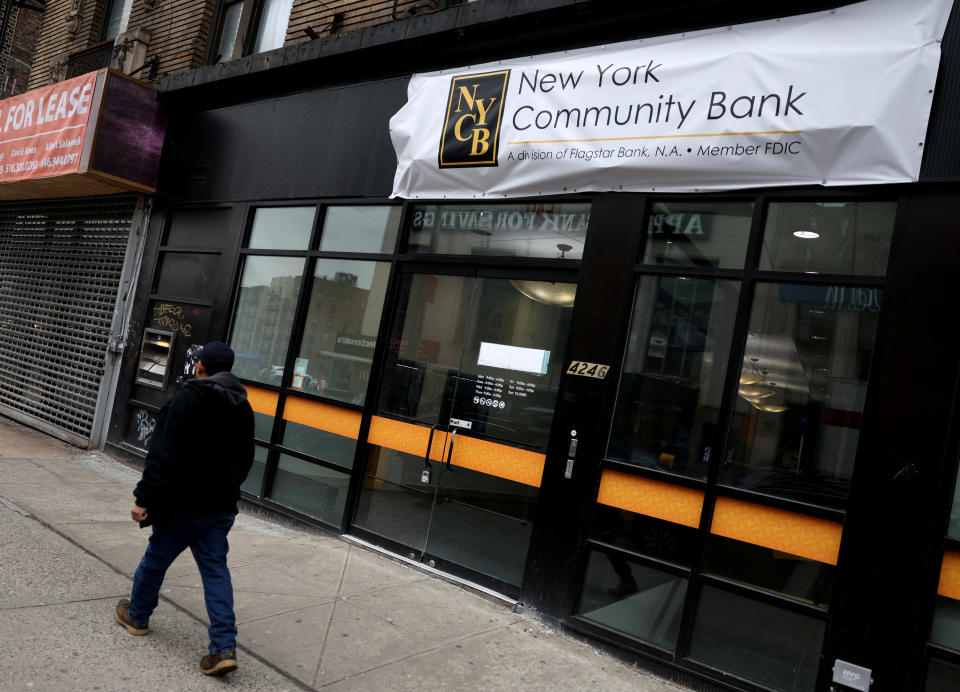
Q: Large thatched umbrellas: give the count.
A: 0